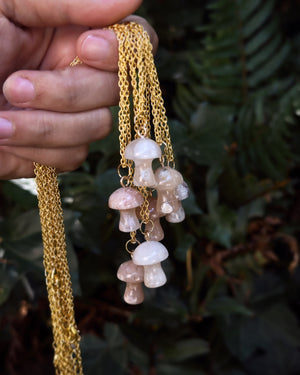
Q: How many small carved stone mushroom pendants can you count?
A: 7